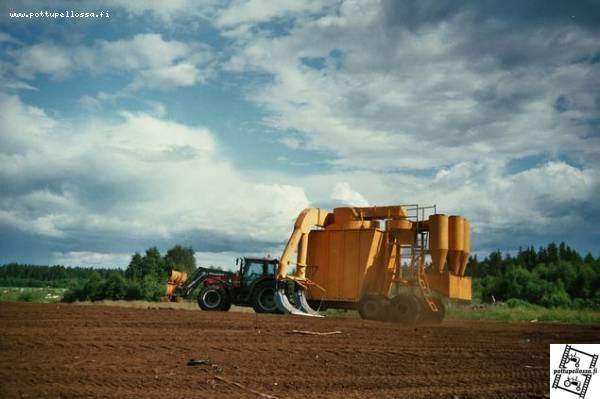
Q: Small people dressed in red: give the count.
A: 0